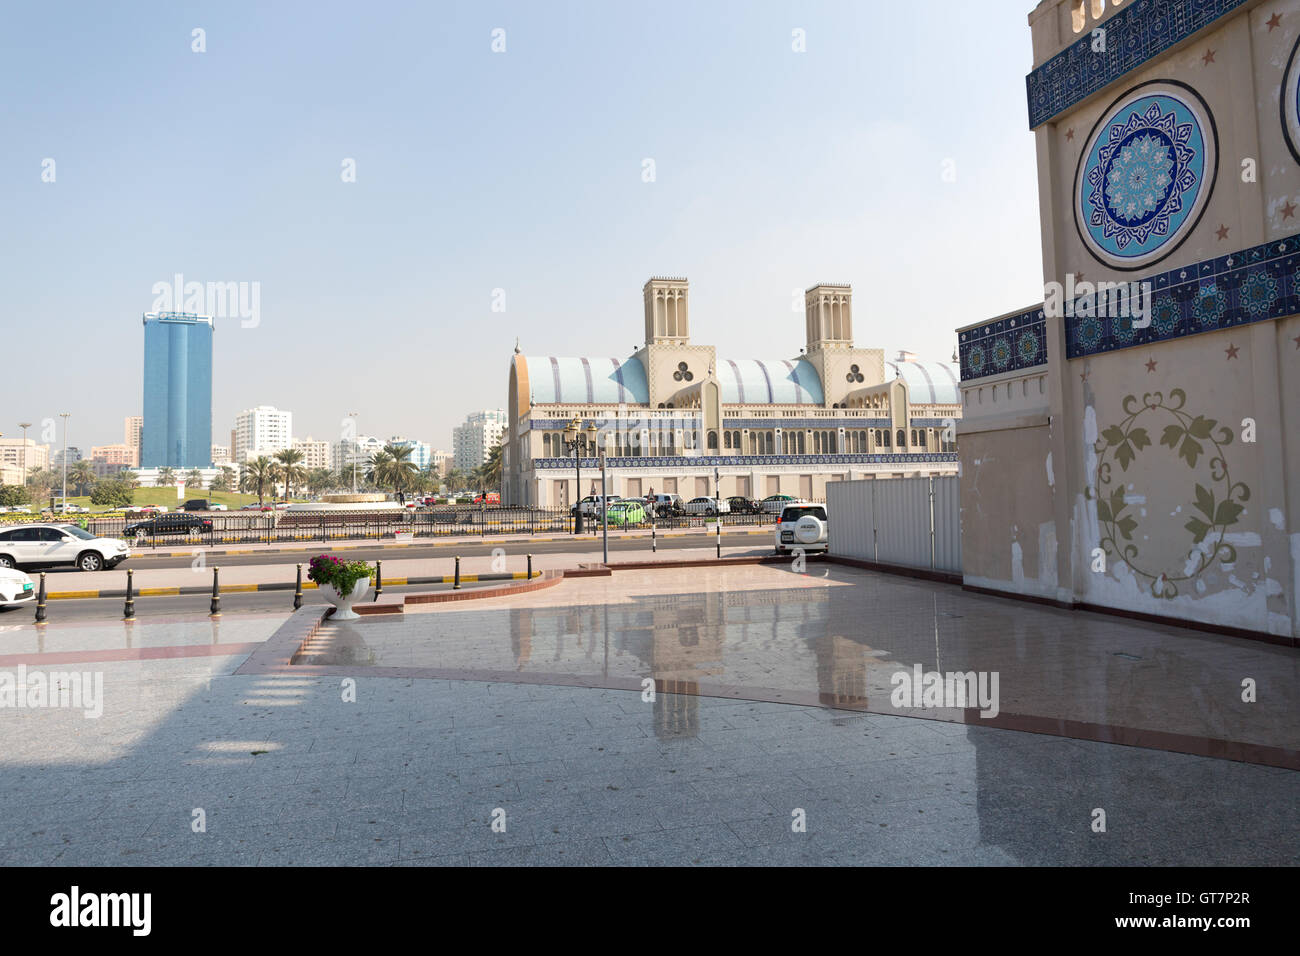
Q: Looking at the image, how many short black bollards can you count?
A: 7